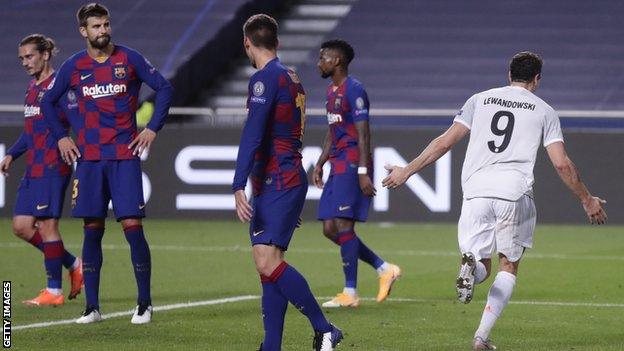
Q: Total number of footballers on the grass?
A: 5